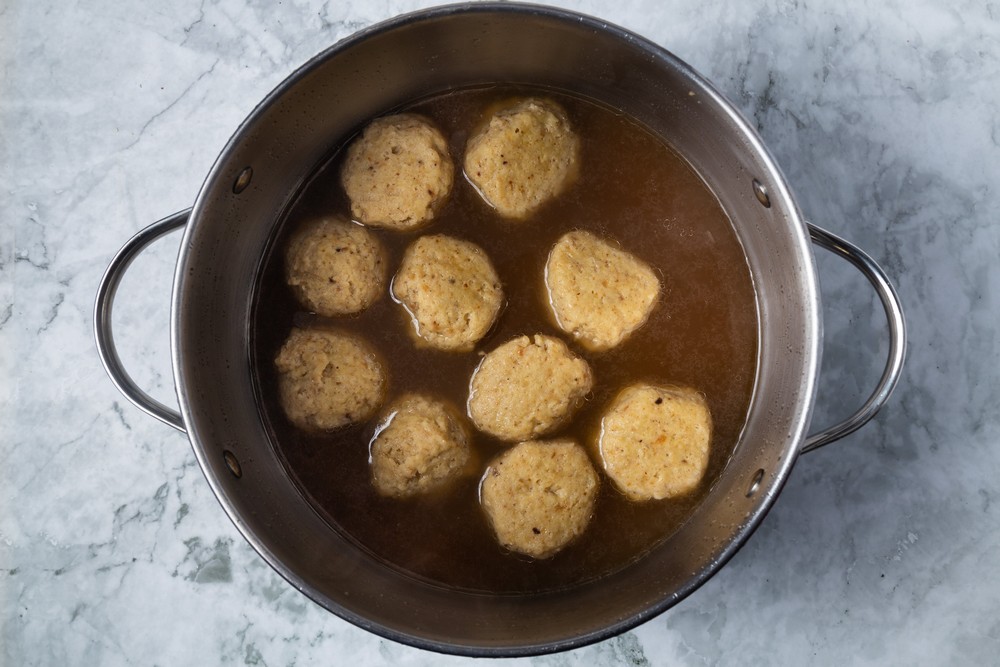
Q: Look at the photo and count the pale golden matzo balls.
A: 10